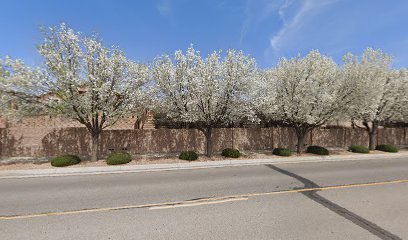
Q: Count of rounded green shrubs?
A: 8